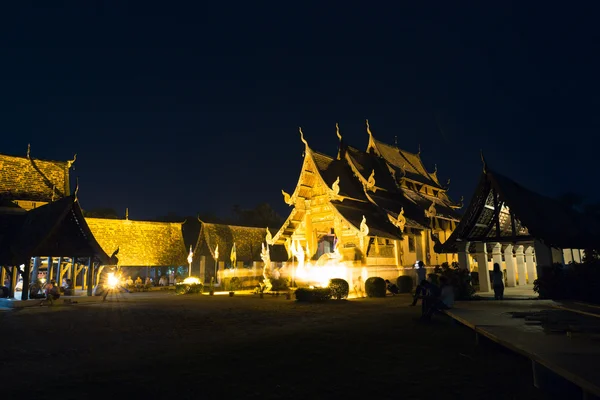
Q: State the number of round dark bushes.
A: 3